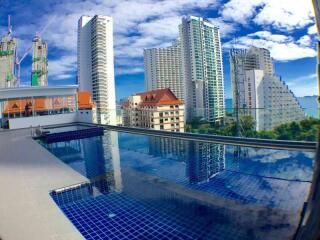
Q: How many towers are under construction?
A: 2